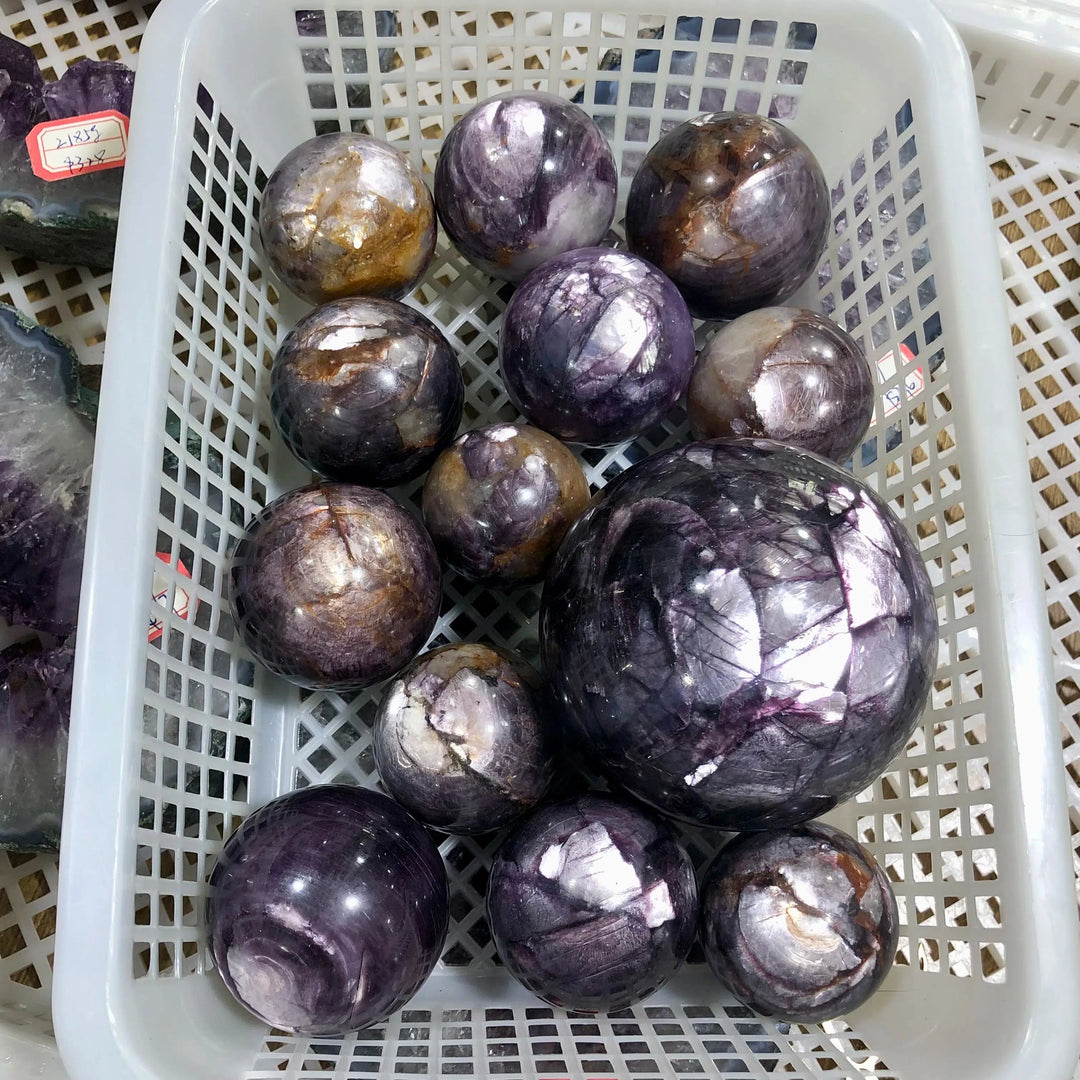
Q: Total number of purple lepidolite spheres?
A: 13